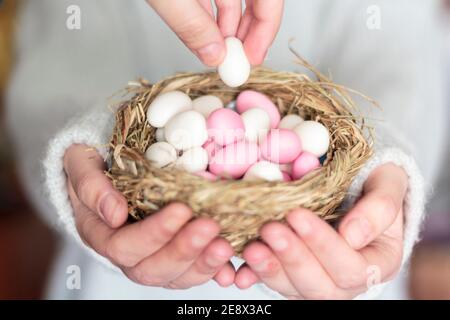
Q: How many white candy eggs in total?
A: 11